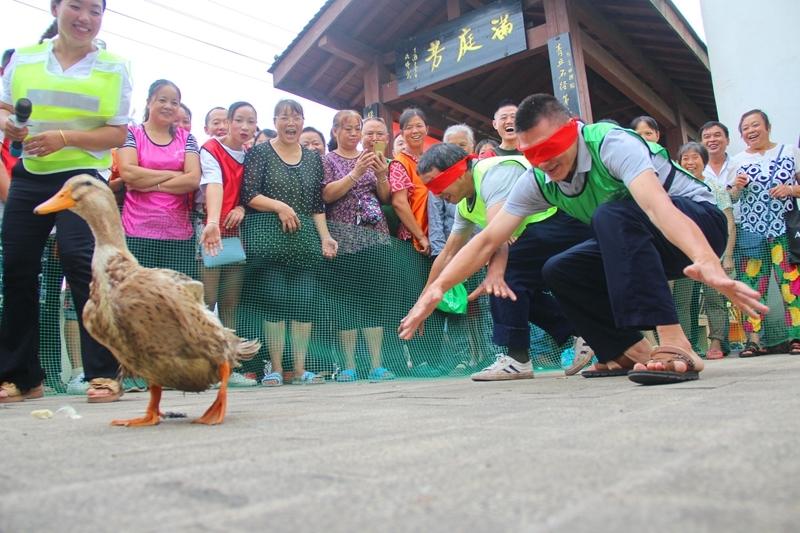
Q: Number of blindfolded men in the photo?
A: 2